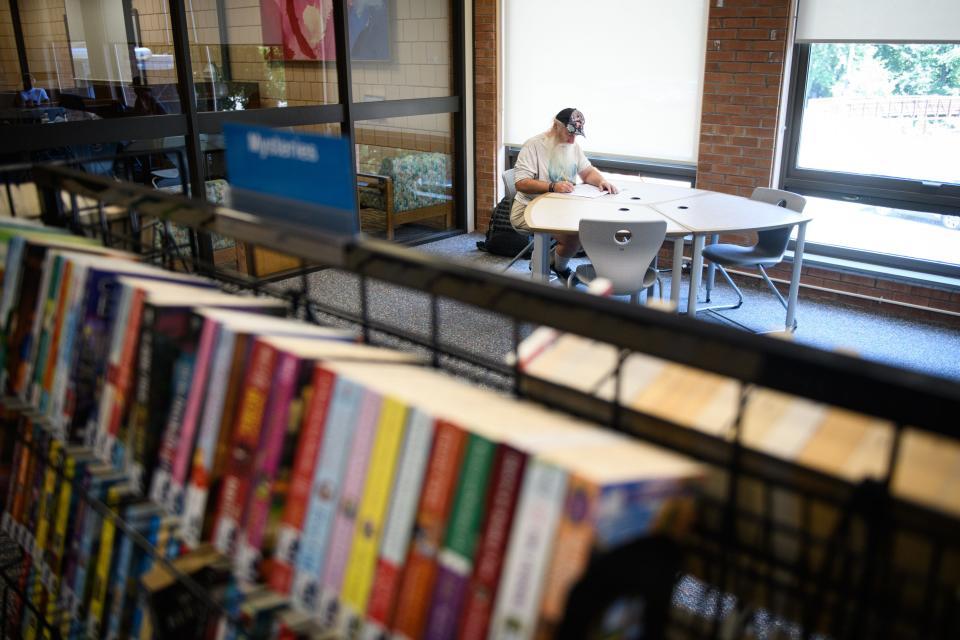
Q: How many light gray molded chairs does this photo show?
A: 3